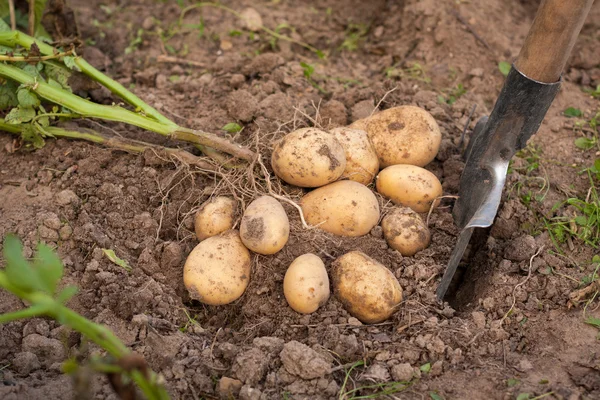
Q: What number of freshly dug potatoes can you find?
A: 11